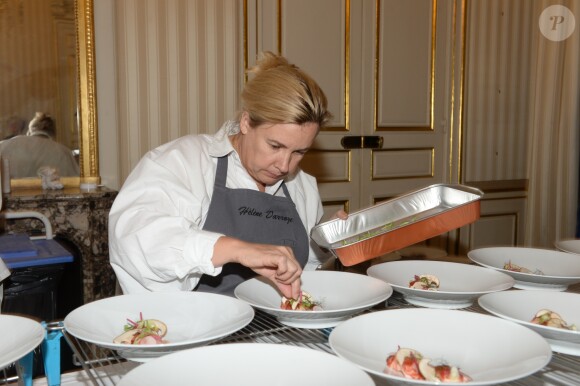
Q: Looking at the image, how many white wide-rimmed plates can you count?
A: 9